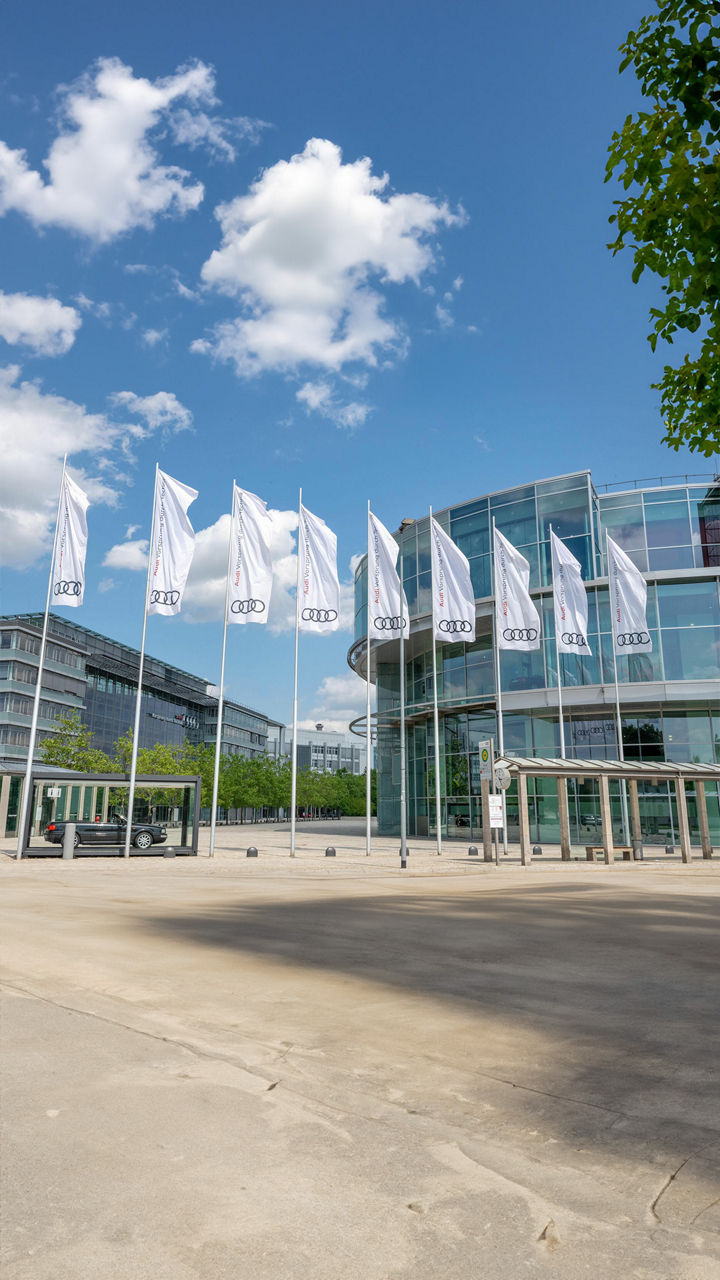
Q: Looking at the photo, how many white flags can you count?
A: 9